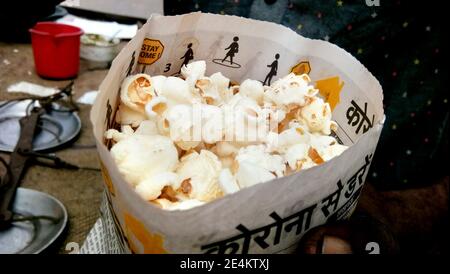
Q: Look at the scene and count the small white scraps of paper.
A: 2